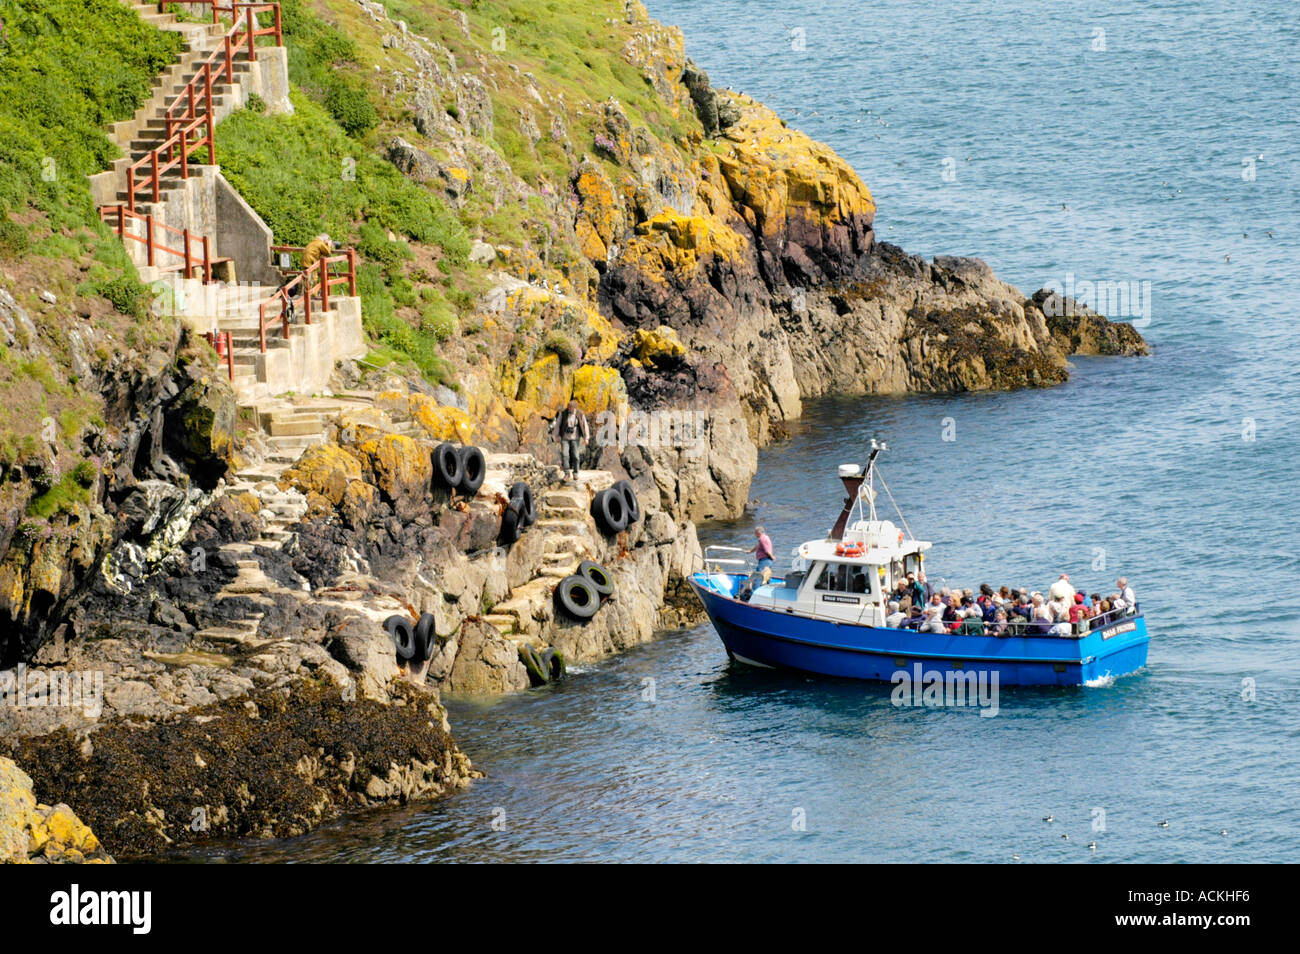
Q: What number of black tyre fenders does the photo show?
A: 12